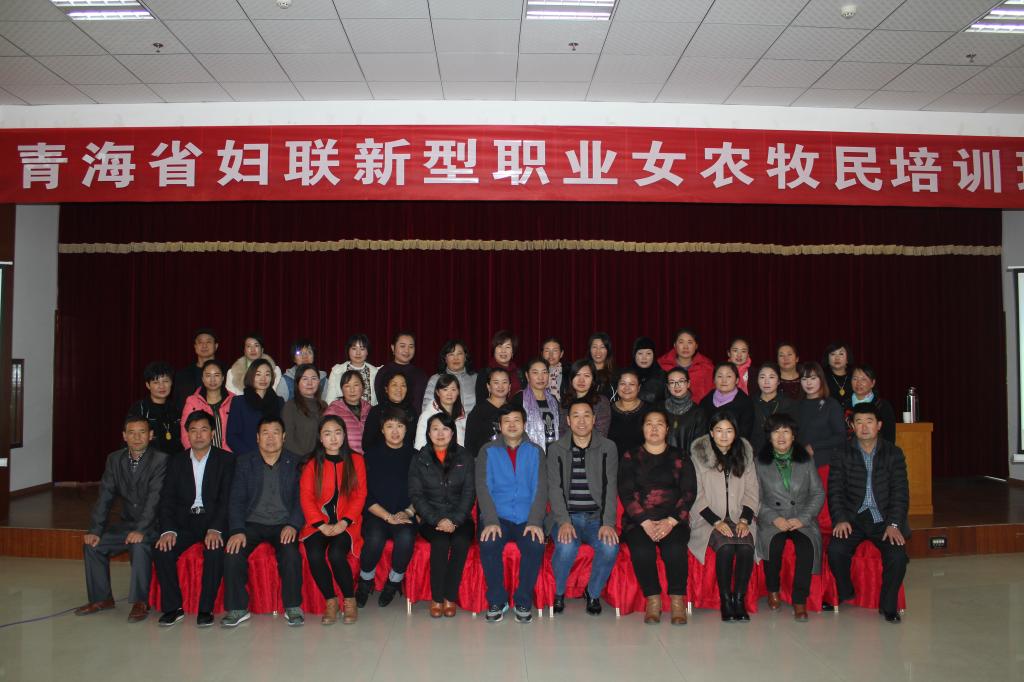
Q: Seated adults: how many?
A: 12